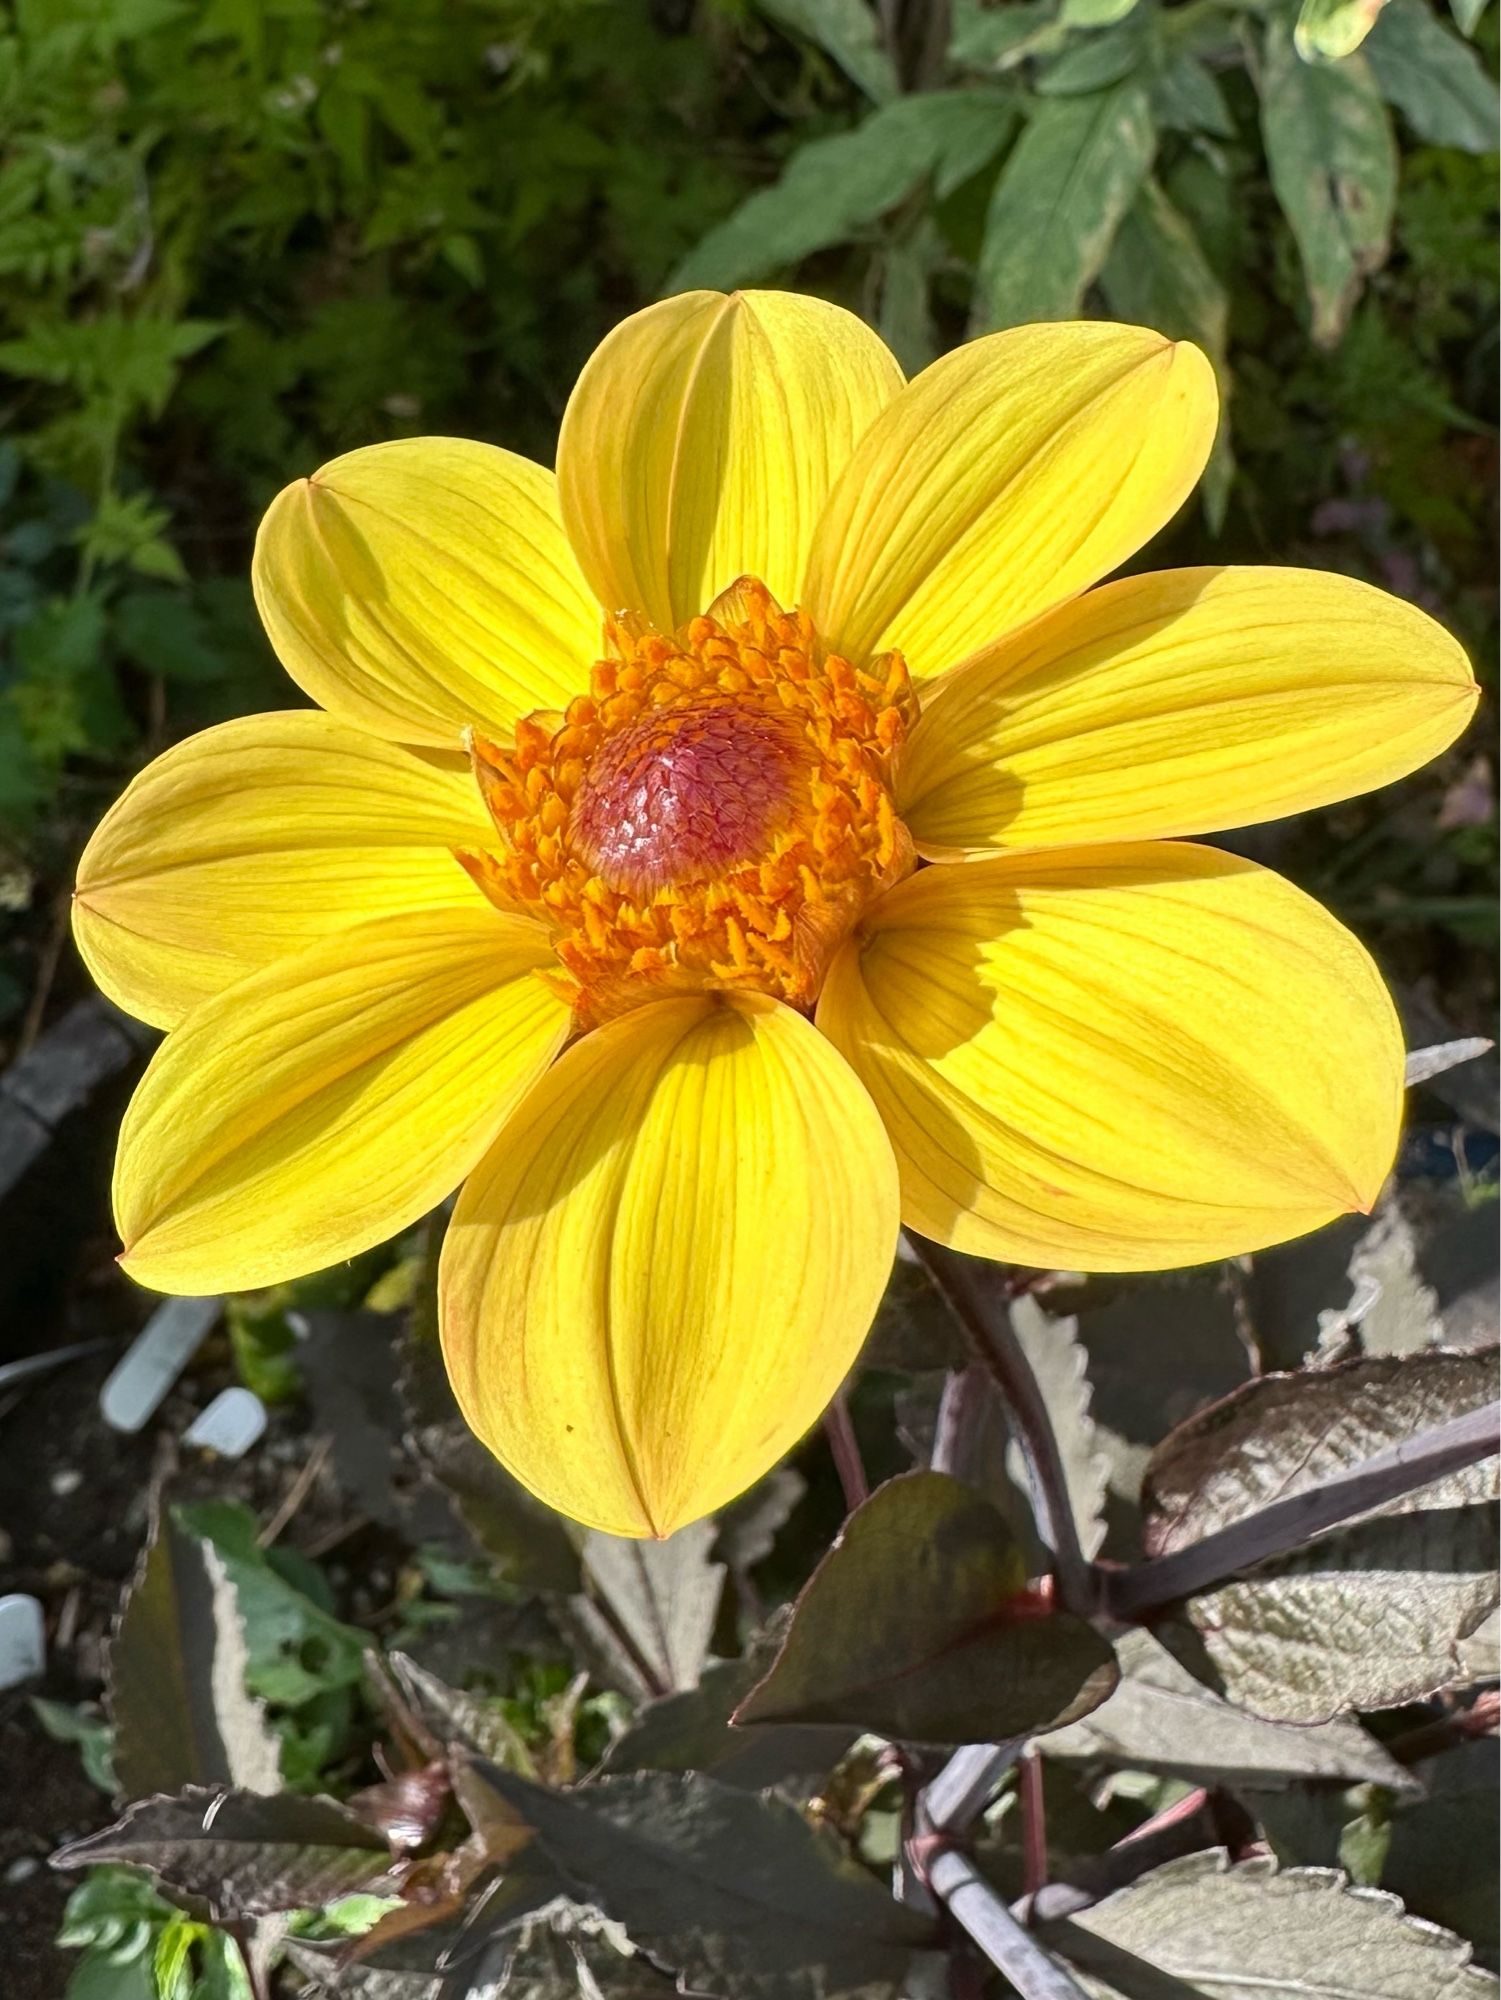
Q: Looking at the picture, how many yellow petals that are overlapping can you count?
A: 8